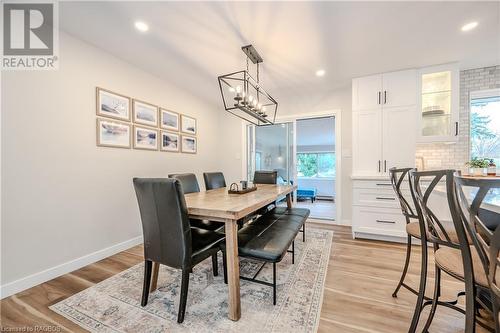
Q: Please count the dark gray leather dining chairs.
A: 4